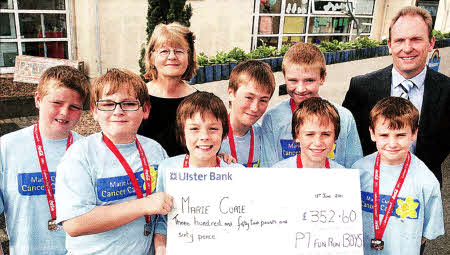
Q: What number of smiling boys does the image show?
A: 7